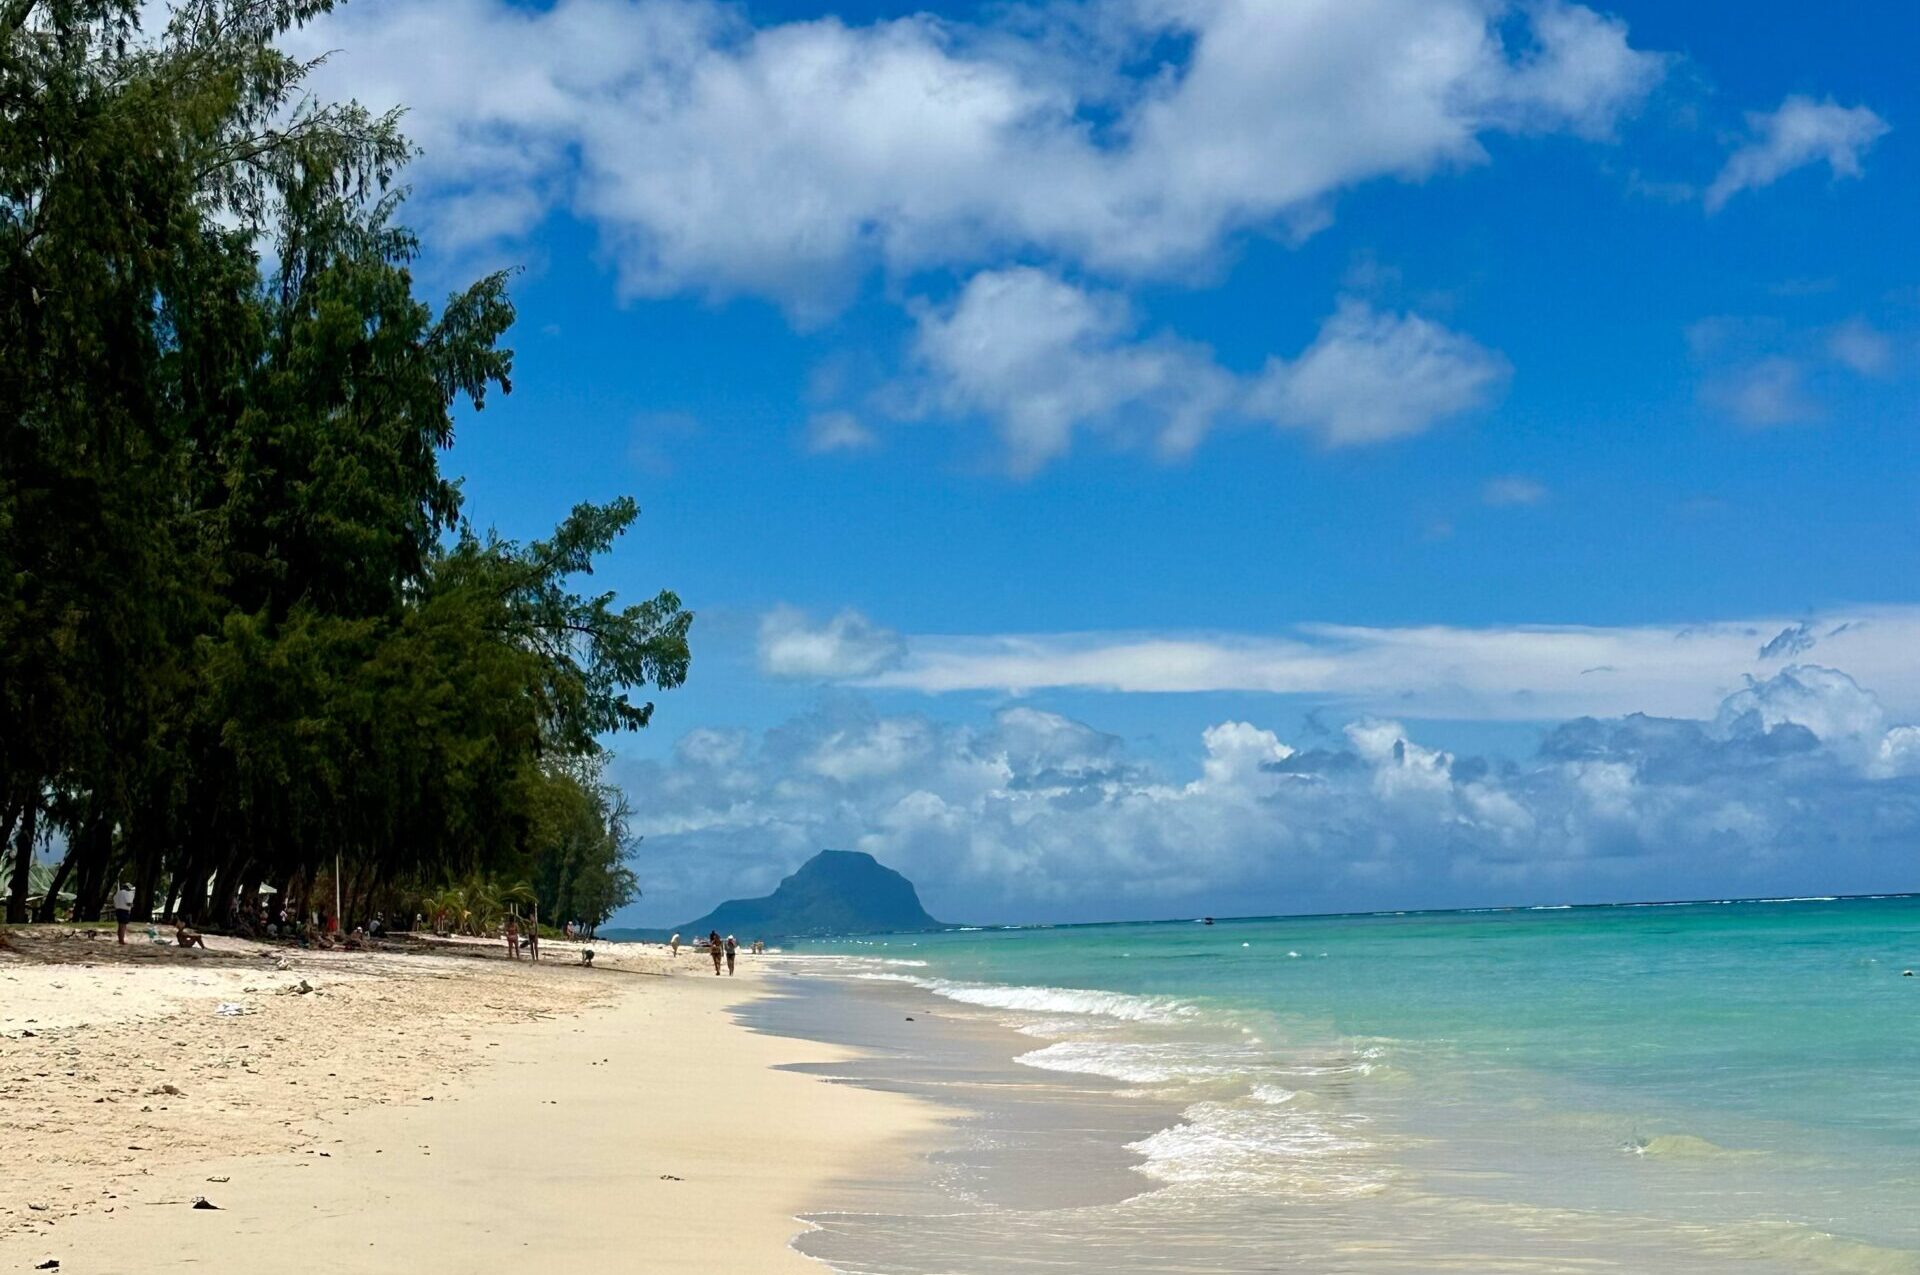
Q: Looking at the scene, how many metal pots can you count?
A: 0